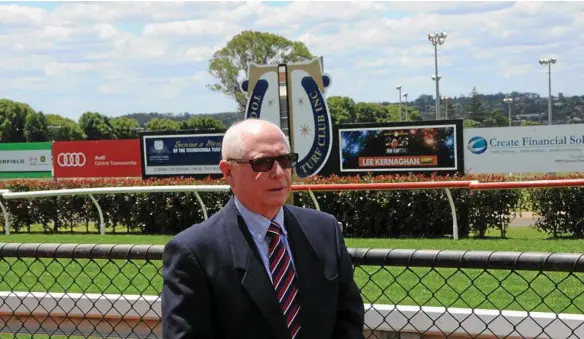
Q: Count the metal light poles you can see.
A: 6